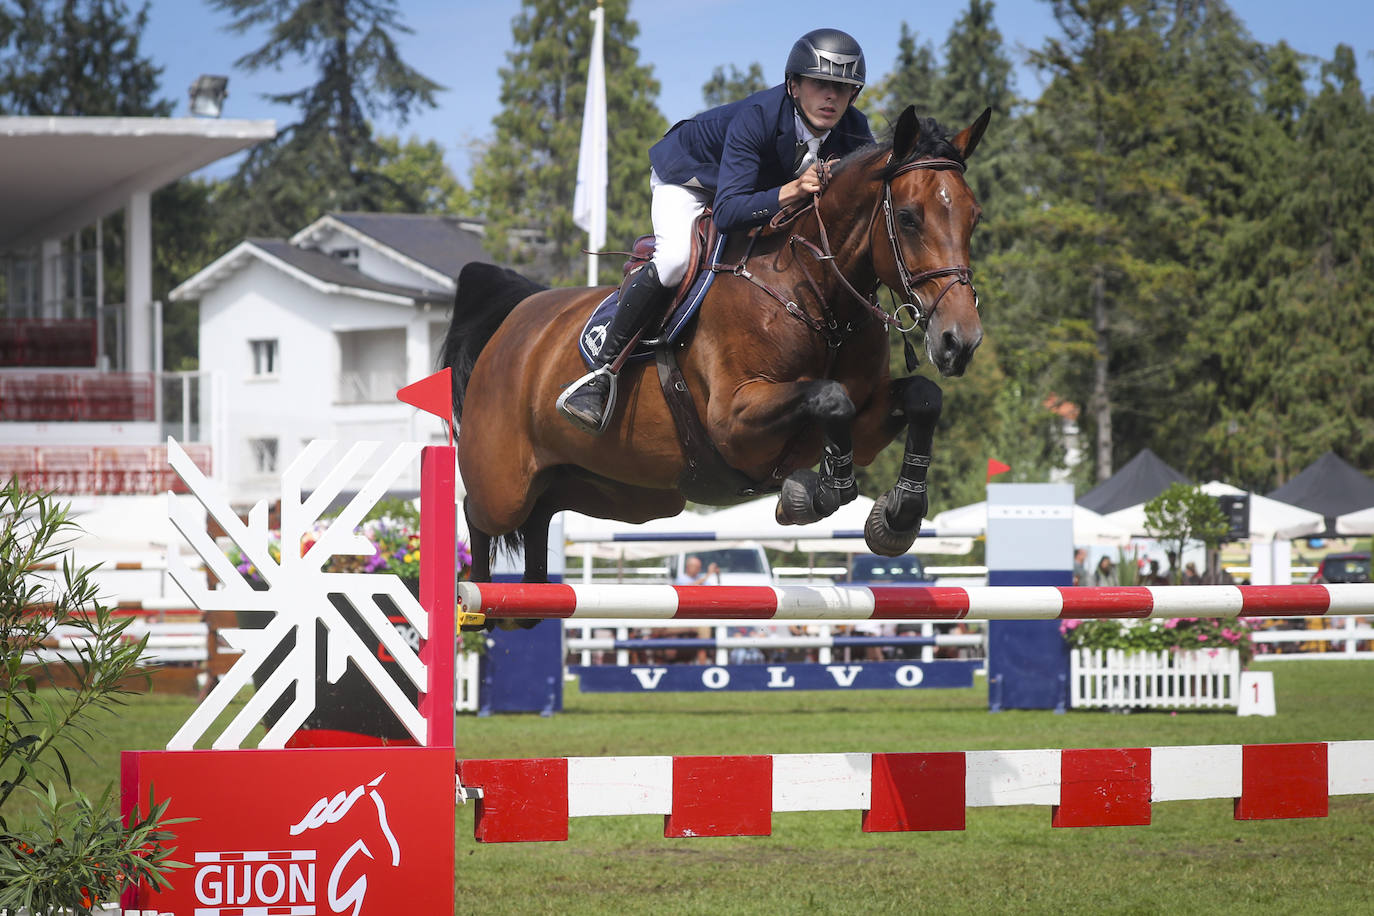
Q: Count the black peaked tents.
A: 2